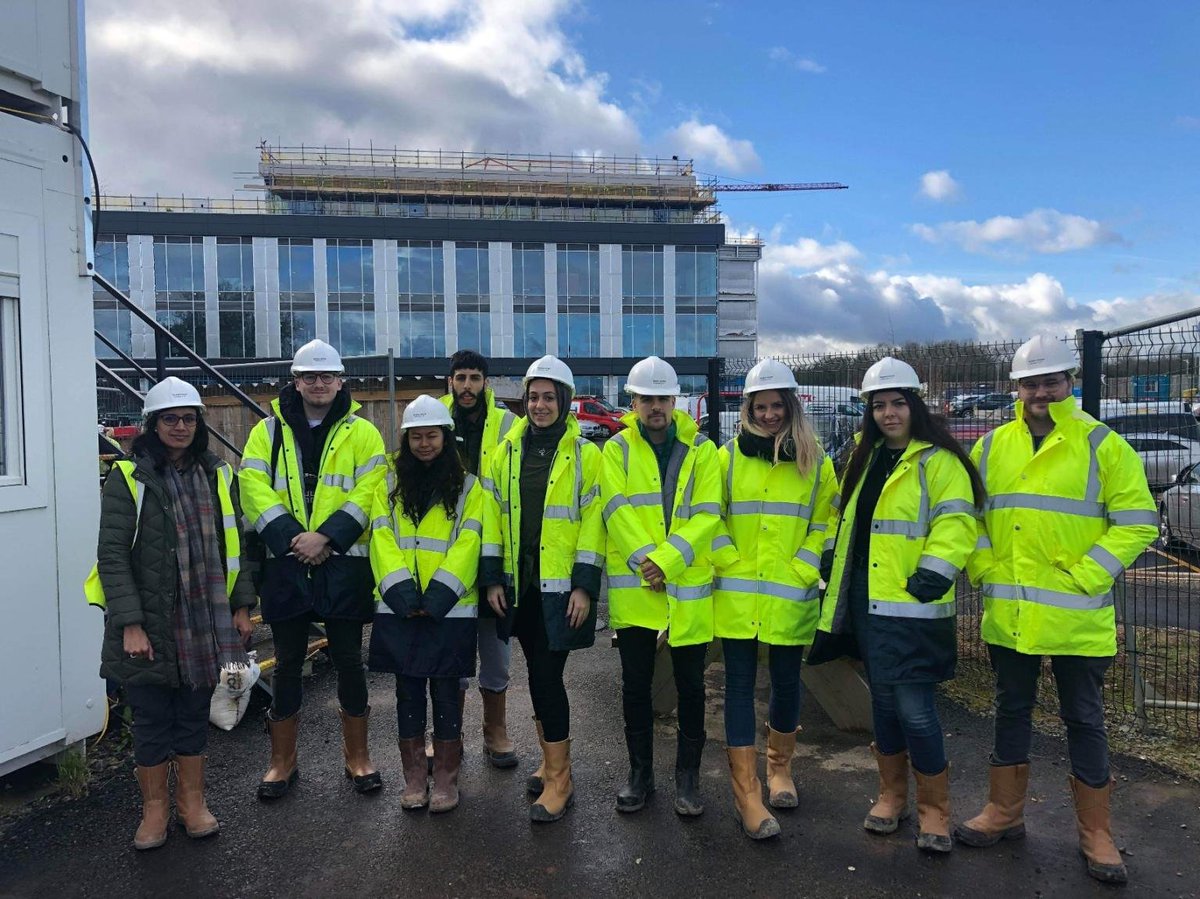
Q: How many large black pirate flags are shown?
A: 0